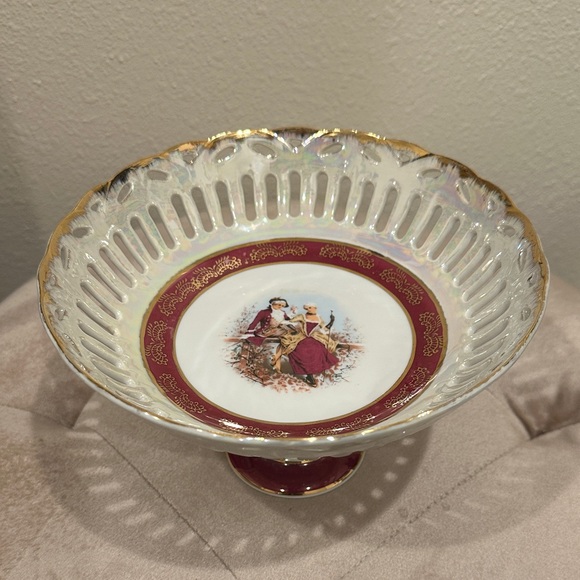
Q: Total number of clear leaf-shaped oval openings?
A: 12